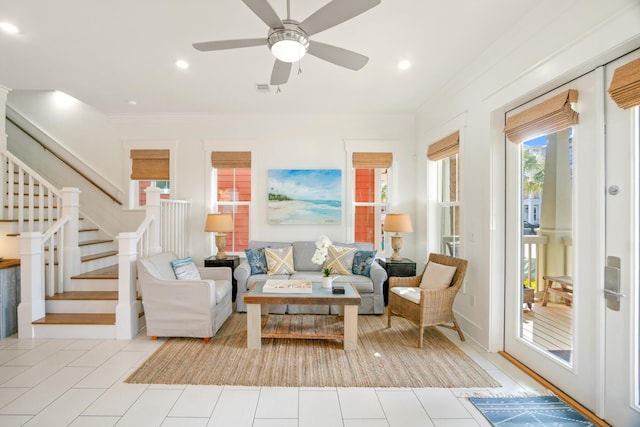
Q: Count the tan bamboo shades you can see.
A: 6